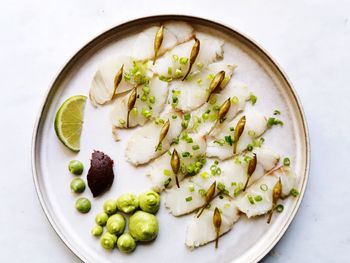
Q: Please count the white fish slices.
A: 13